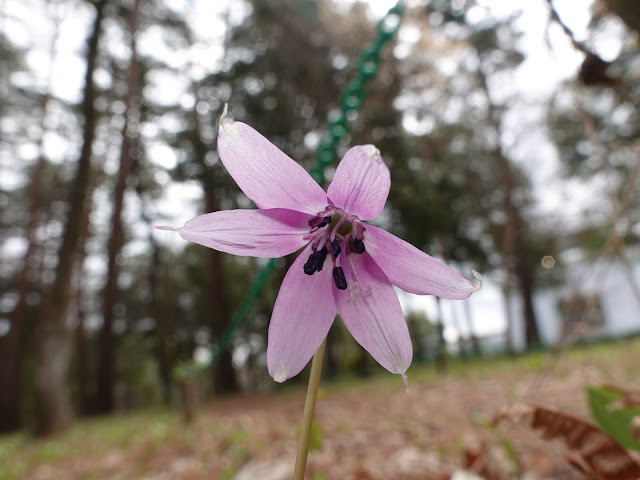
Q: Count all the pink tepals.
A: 6